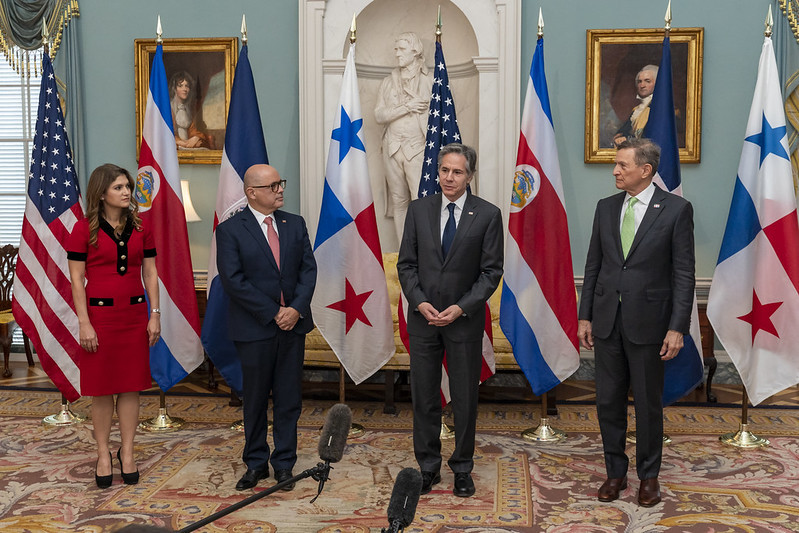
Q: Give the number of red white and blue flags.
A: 8